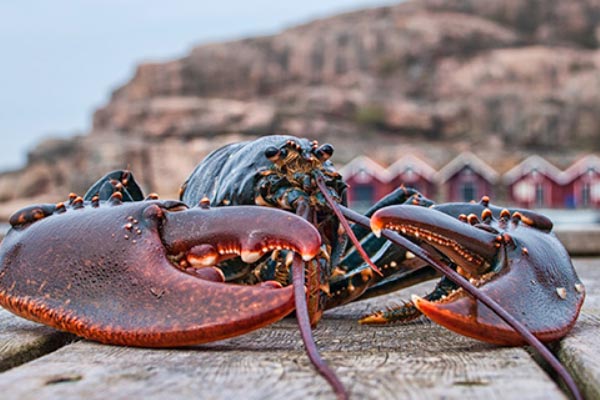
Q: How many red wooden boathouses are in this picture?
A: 5